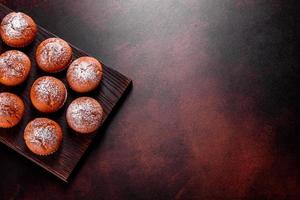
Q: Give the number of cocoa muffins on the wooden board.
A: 8